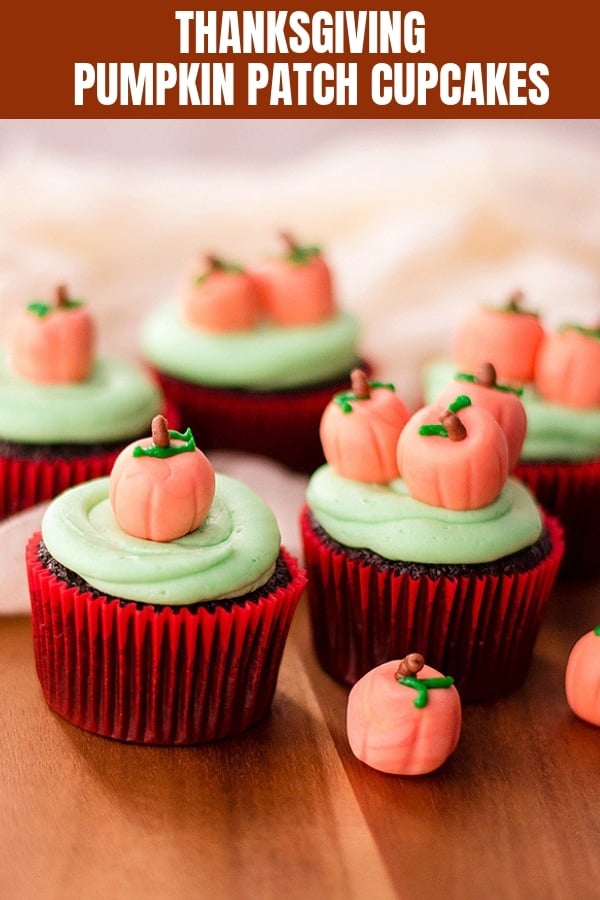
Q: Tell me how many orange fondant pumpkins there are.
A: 11